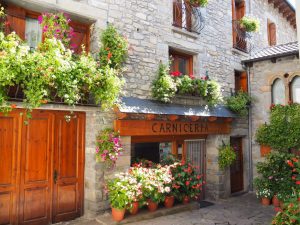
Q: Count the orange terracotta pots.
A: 7